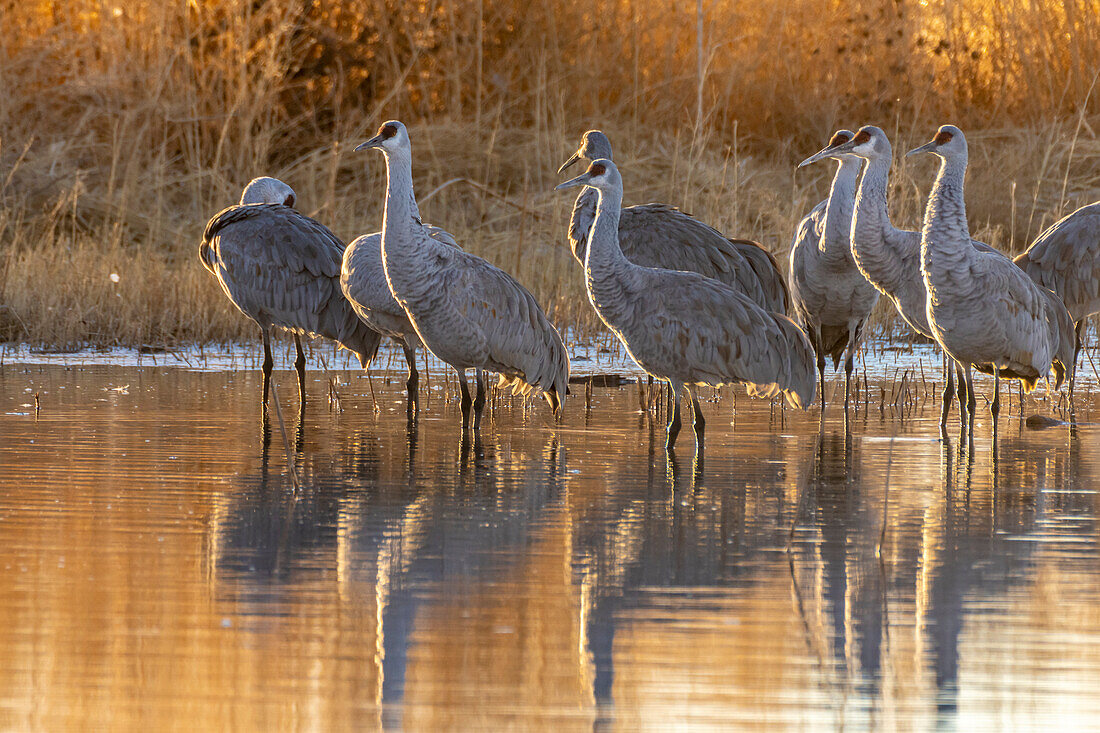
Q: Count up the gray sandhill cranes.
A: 9